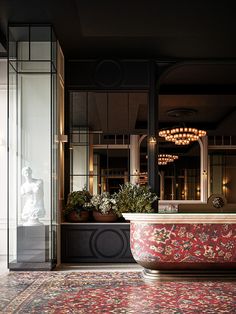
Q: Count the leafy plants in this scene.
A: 3